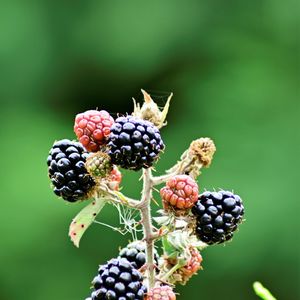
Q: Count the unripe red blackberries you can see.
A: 5